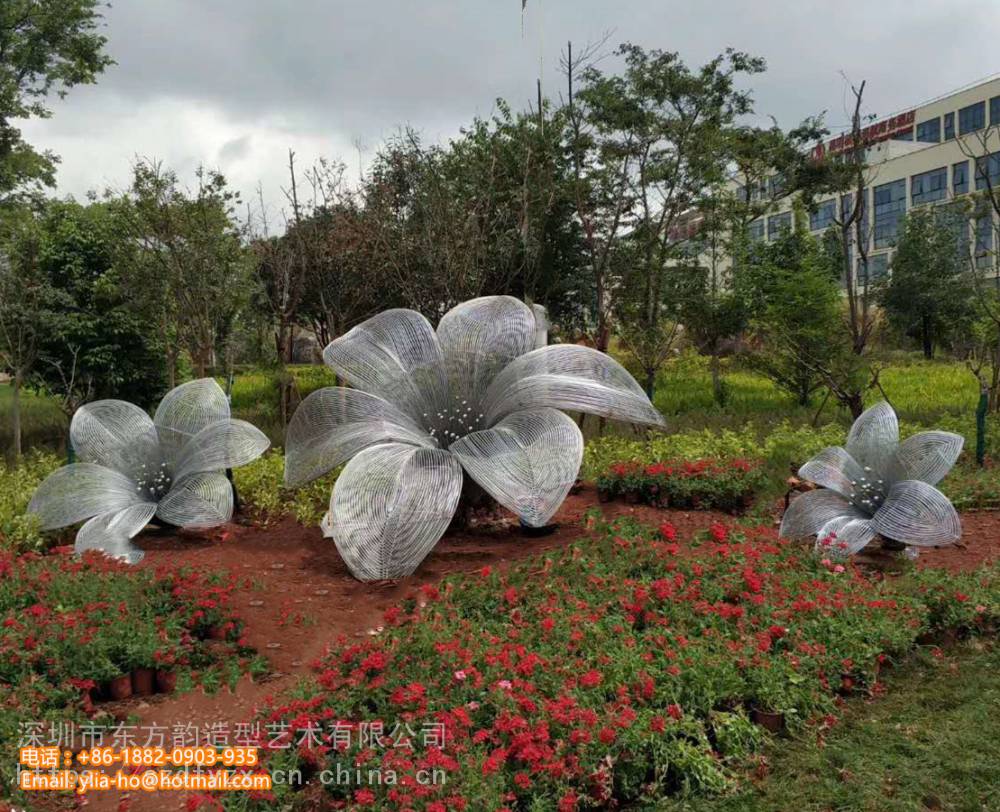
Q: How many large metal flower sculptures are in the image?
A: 3